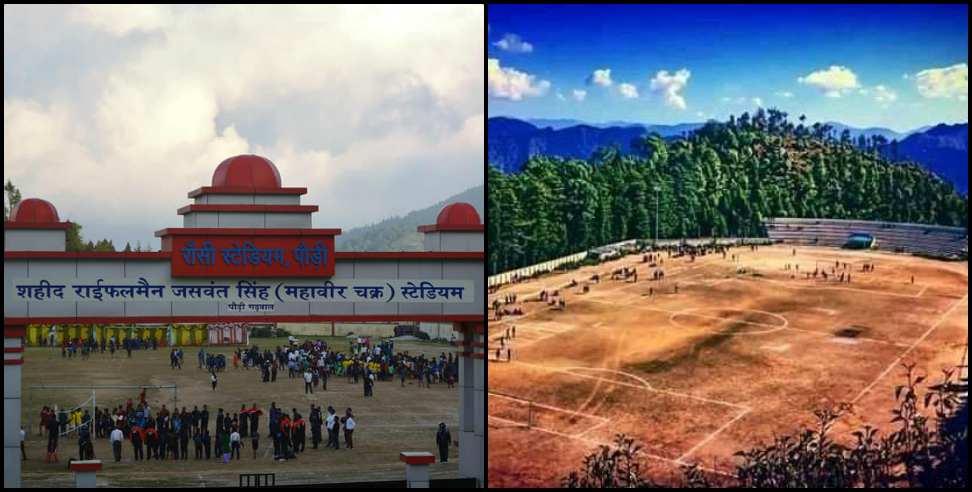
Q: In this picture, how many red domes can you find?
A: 3